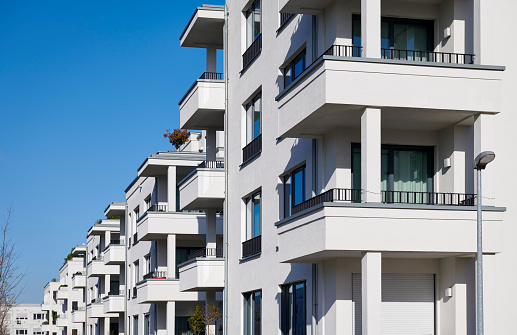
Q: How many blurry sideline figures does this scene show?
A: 0